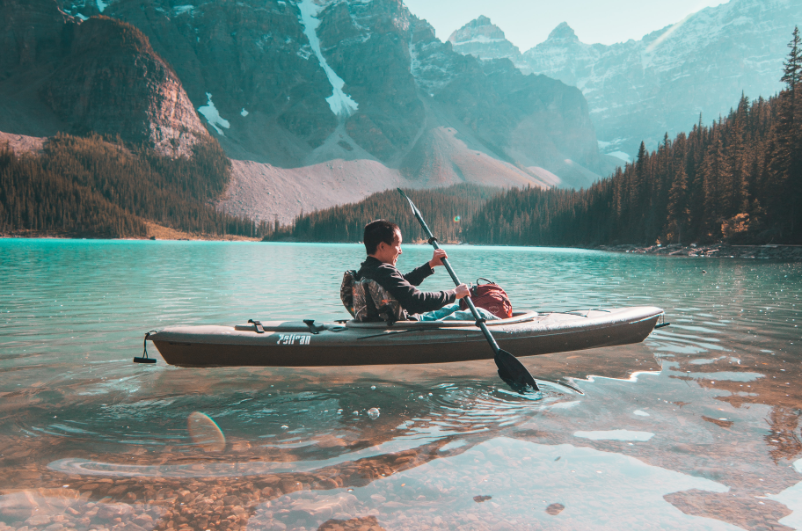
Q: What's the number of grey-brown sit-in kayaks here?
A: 1